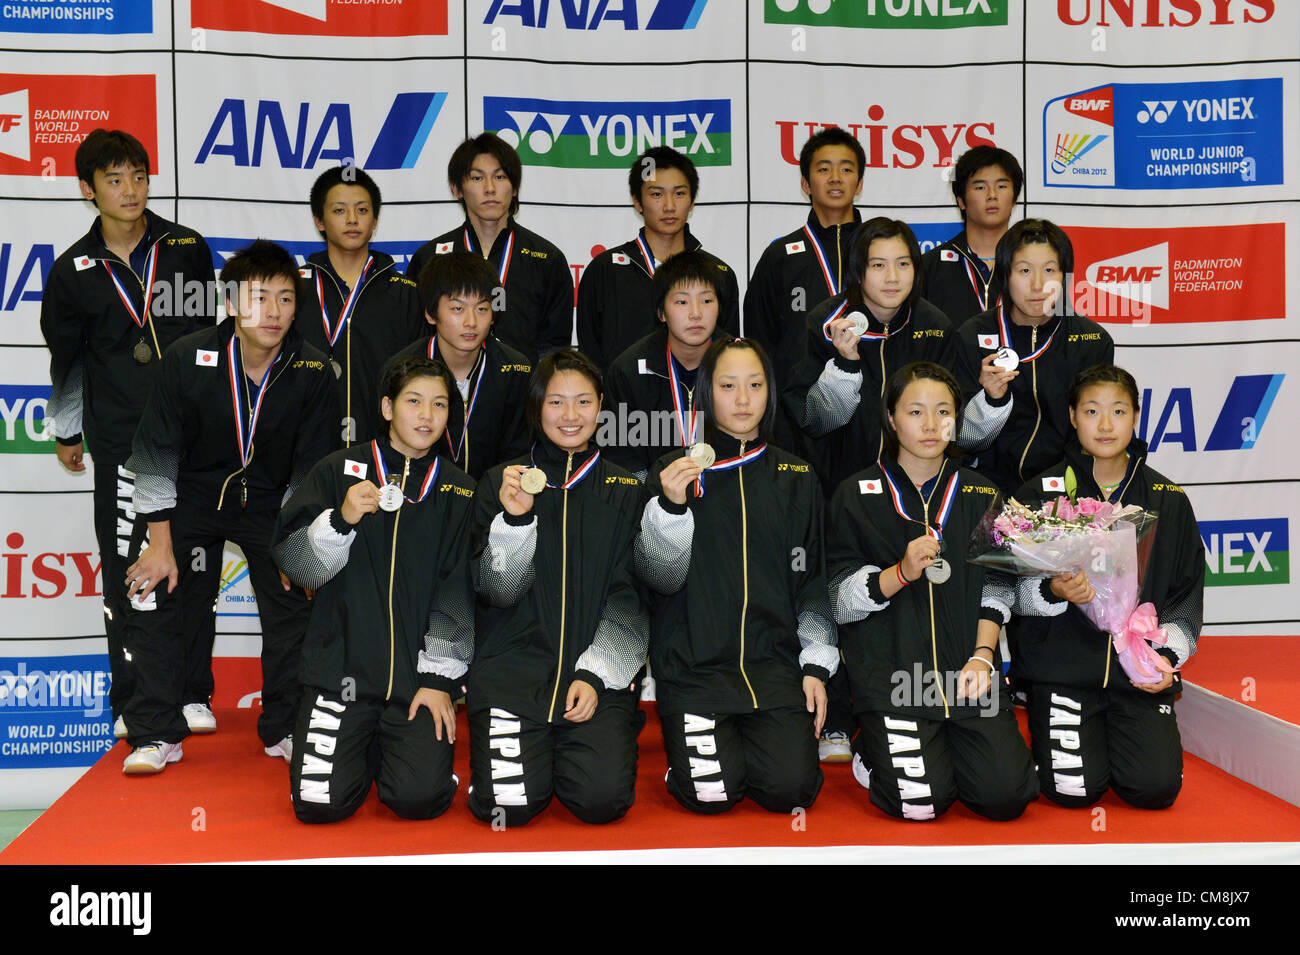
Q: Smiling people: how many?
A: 1